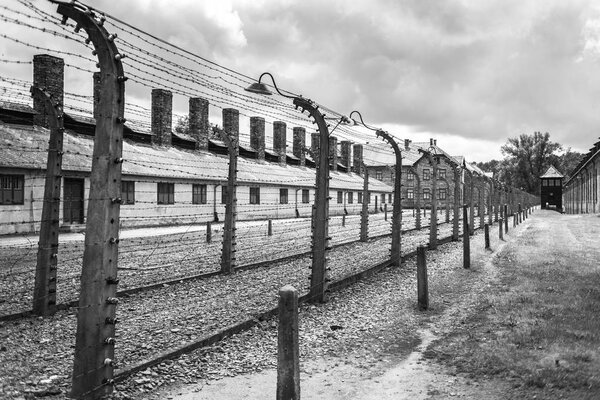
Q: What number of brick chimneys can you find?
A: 12